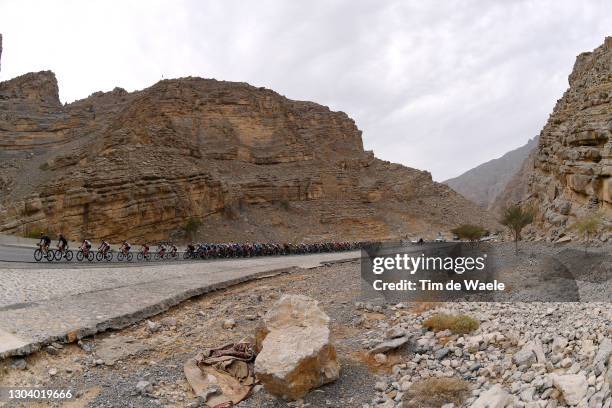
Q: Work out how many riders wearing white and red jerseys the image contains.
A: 6